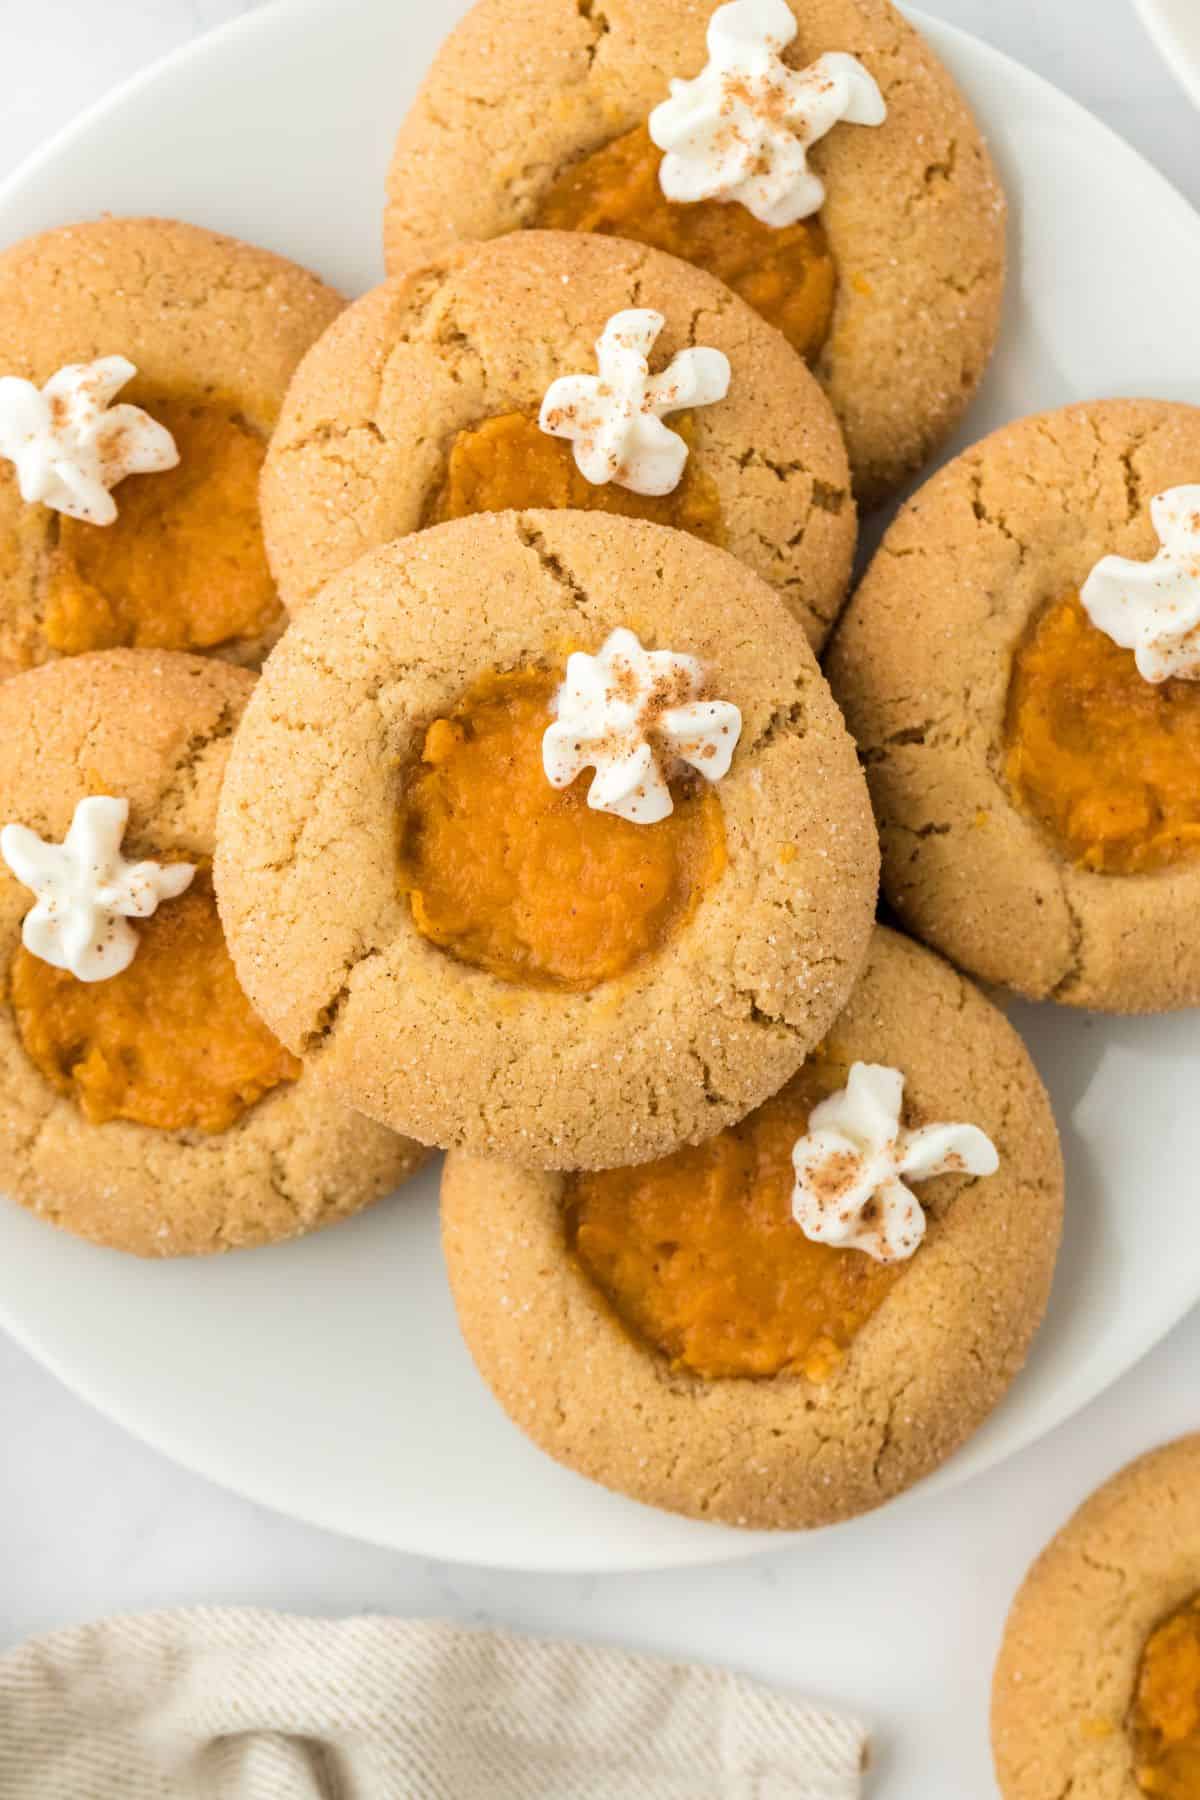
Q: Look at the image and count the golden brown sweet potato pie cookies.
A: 8